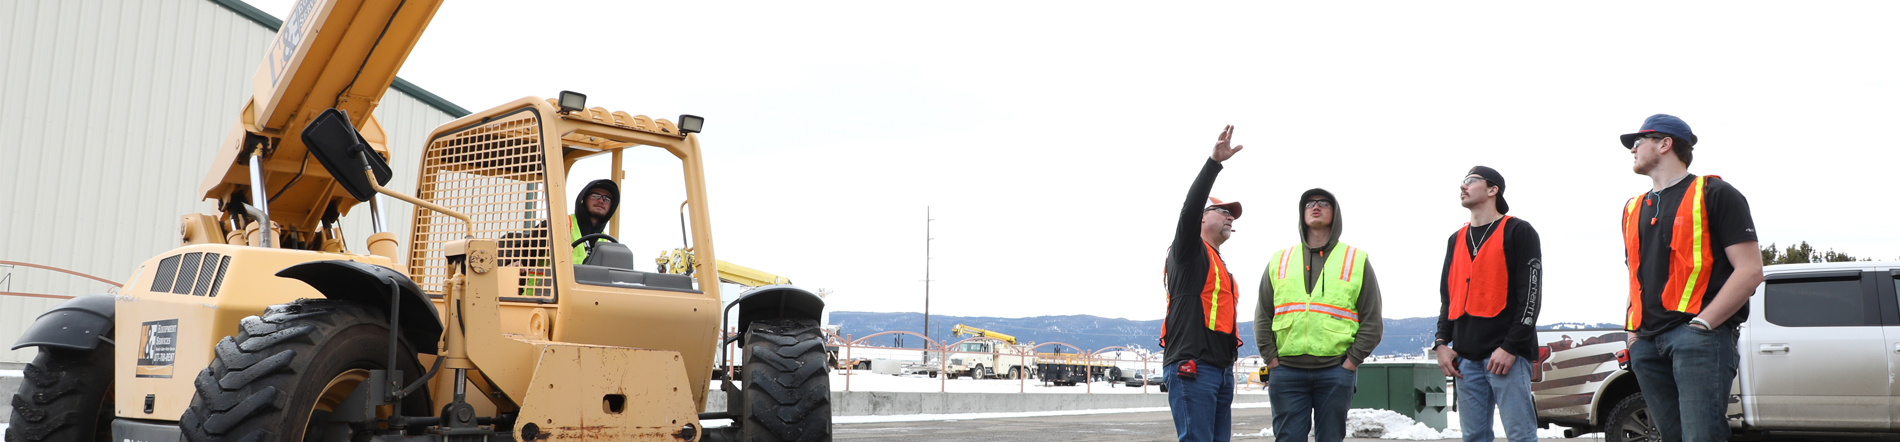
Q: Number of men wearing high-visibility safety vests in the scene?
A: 5